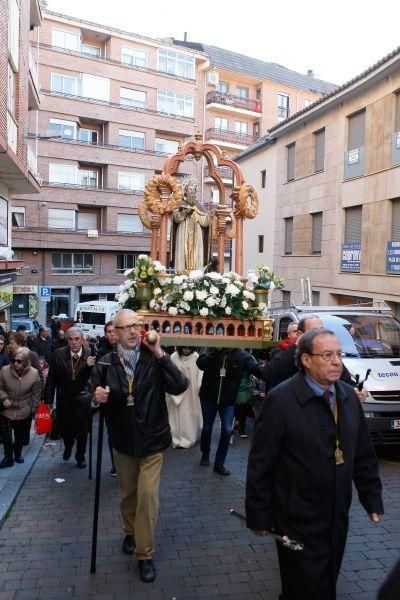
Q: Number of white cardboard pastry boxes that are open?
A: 0